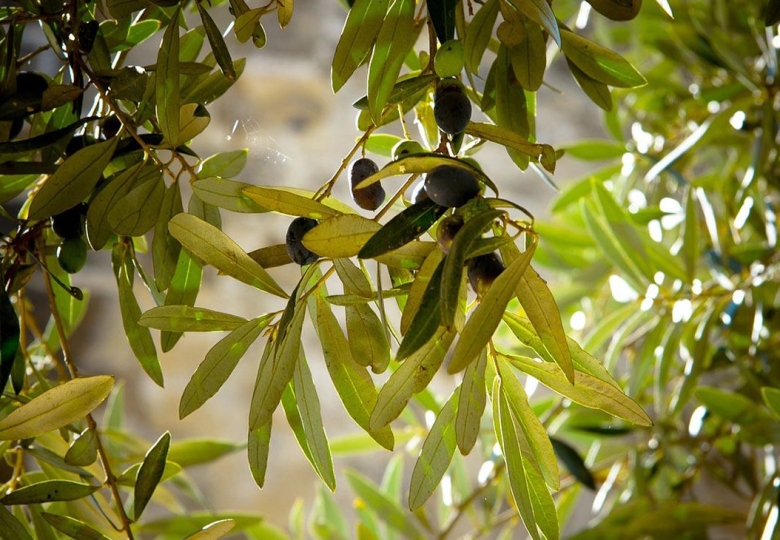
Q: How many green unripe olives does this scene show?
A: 3